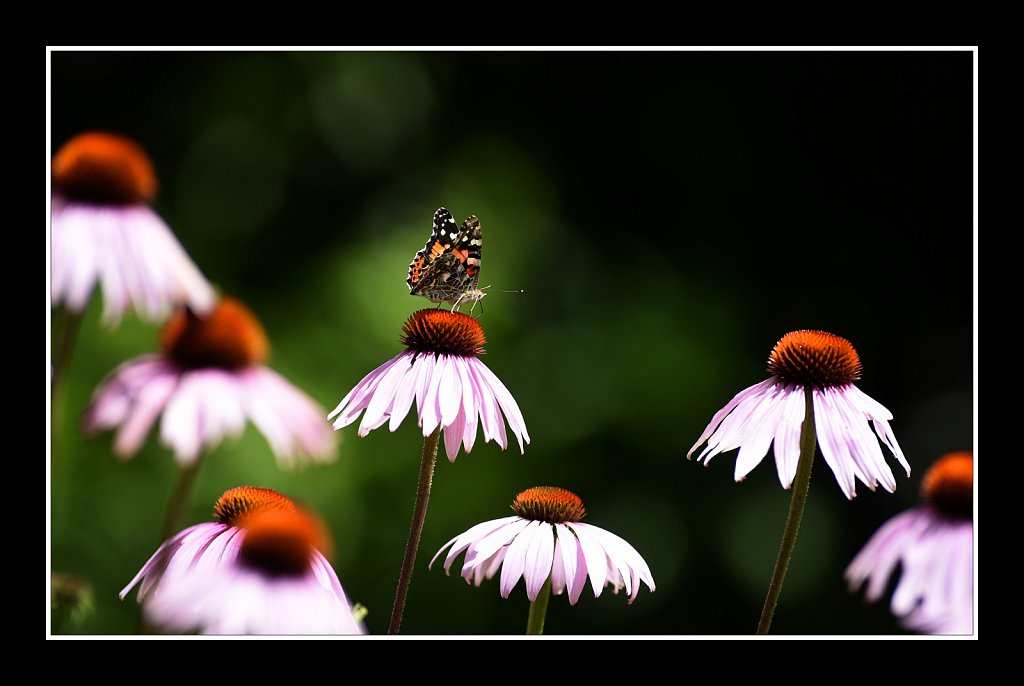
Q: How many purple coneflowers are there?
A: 8